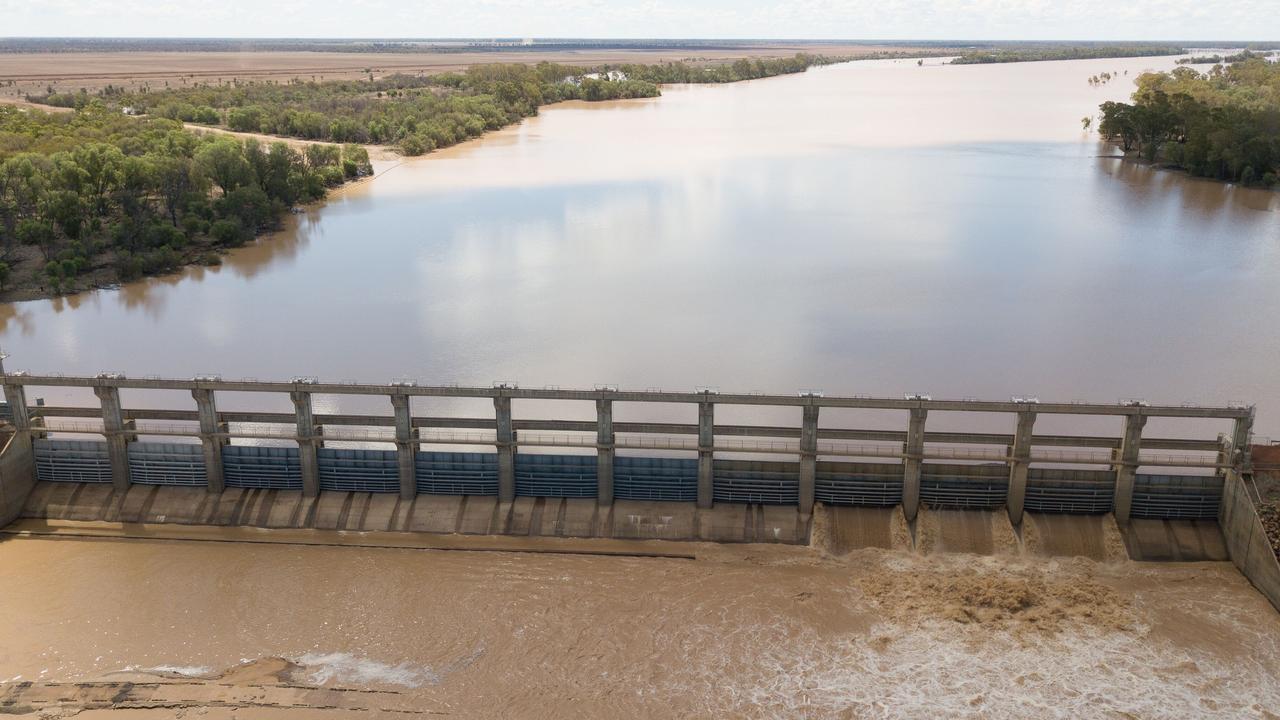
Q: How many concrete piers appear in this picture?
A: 13